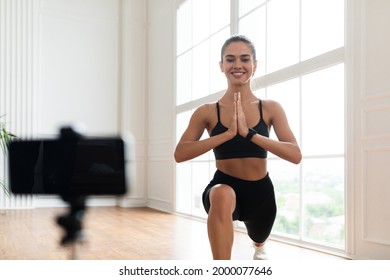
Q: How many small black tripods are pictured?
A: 1